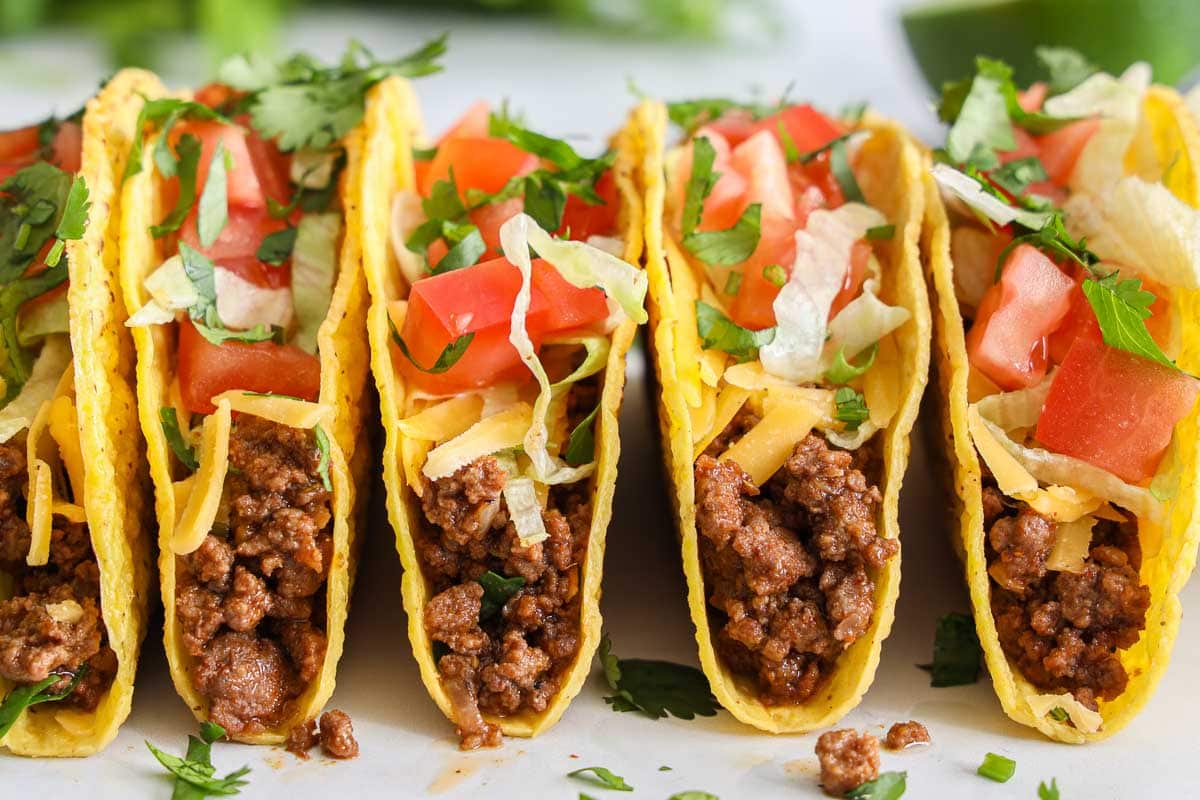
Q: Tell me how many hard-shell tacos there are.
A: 5